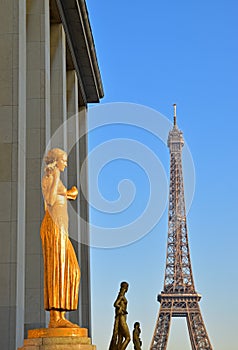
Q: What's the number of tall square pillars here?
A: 5